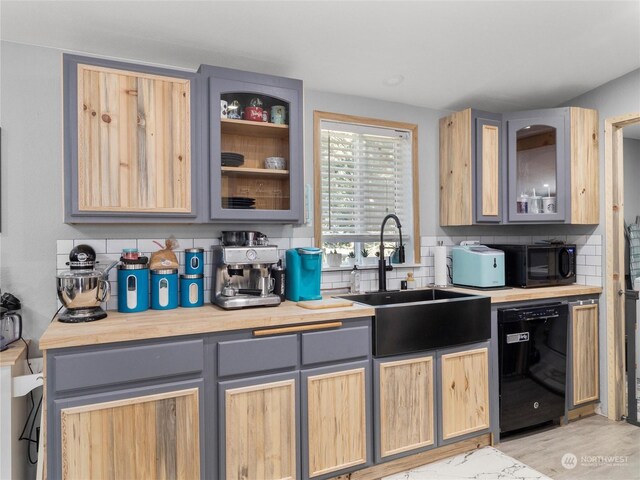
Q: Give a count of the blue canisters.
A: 4